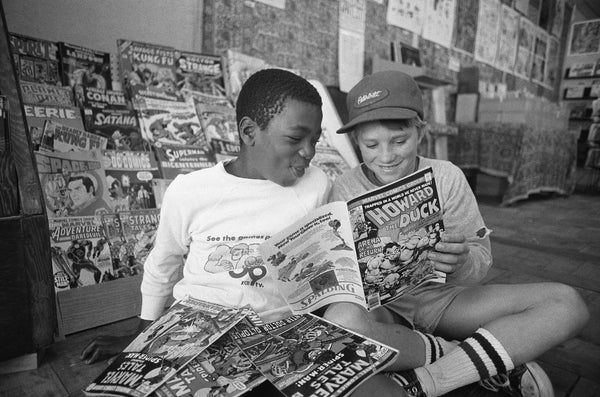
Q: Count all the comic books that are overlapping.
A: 3